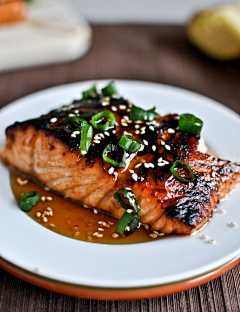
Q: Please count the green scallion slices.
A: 13